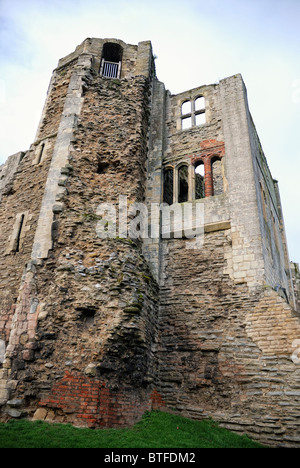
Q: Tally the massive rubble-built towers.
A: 1